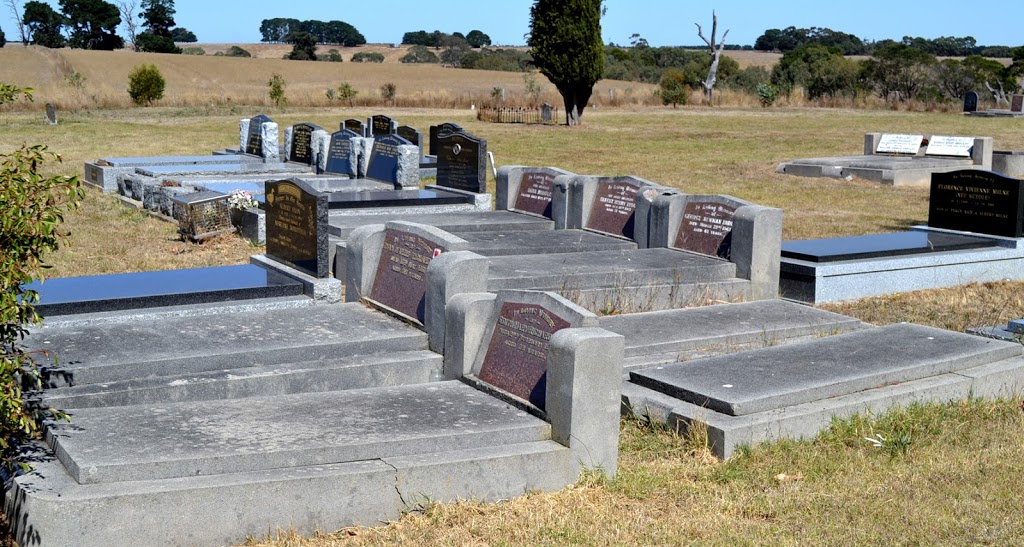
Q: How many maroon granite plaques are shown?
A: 5